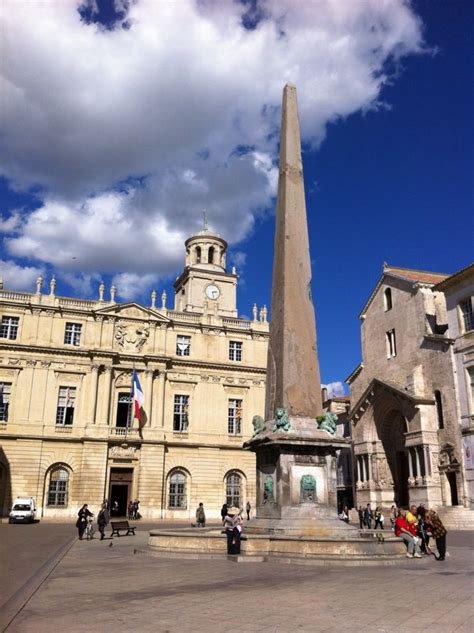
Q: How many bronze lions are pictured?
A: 3